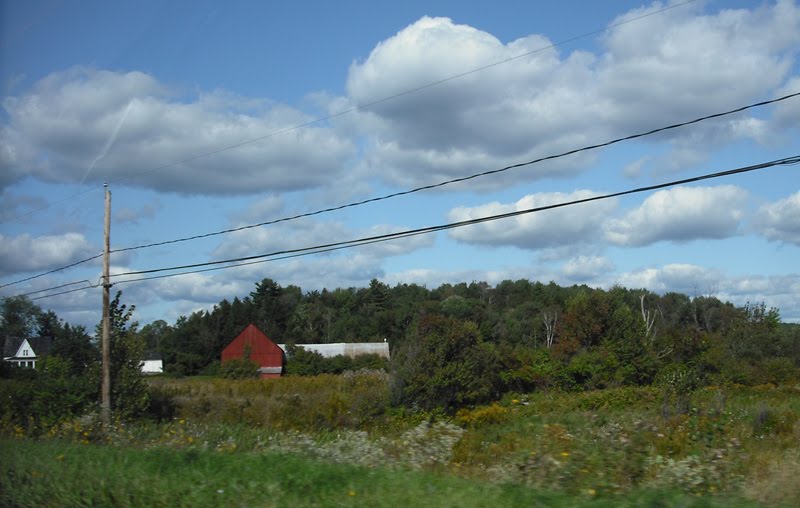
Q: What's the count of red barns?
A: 1